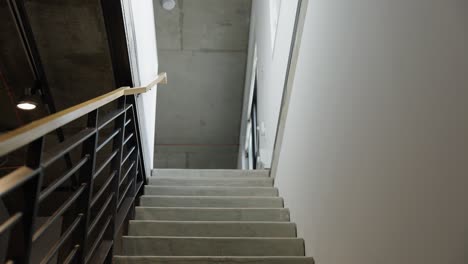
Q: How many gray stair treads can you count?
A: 8